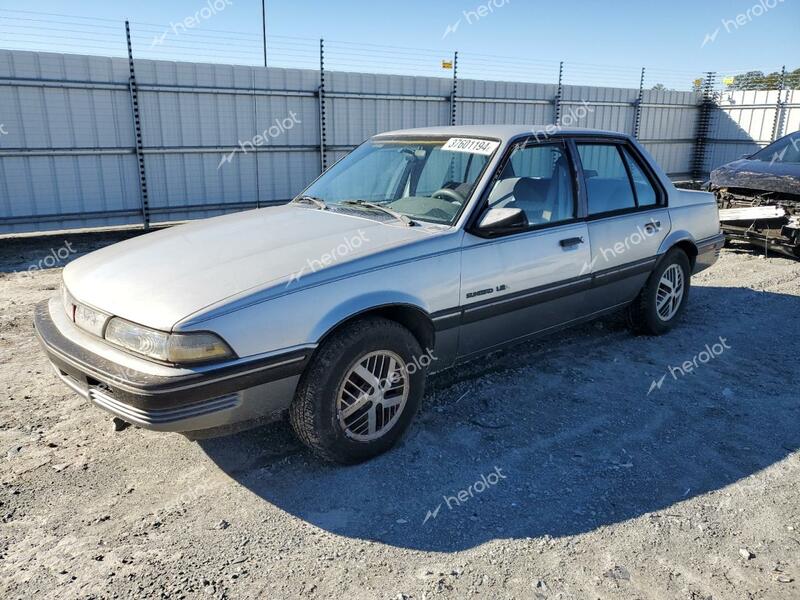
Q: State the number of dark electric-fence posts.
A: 7